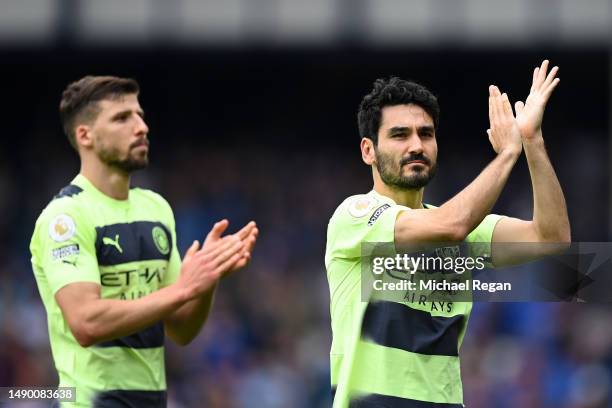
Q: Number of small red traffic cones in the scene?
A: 0